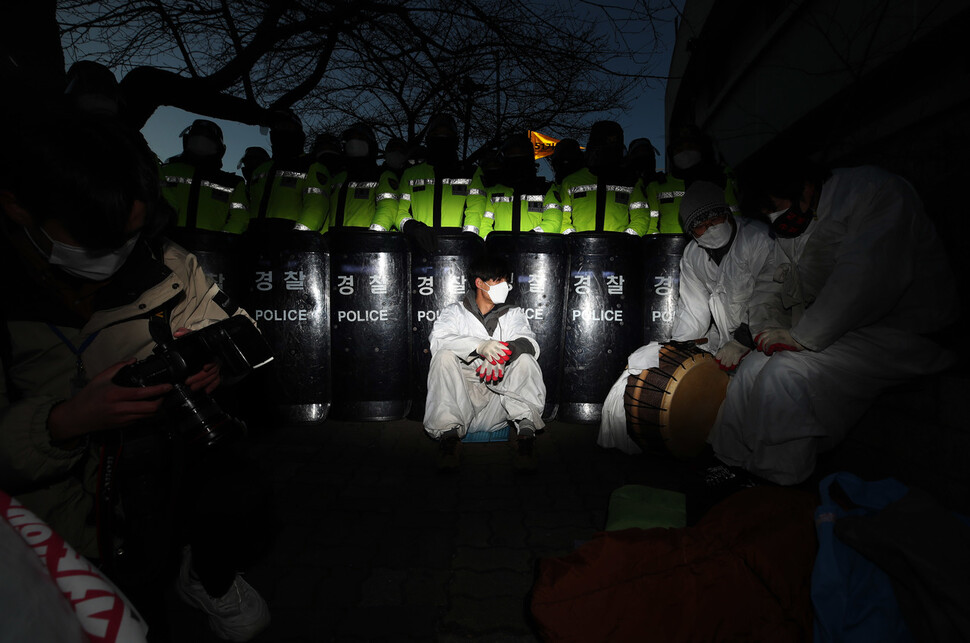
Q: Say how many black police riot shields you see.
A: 7